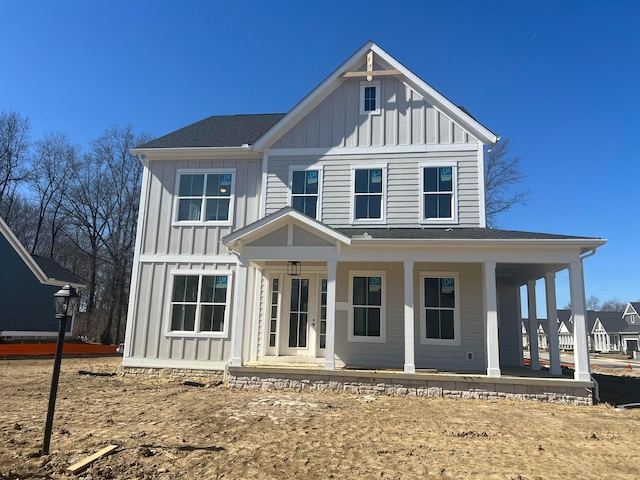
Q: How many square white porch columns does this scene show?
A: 7